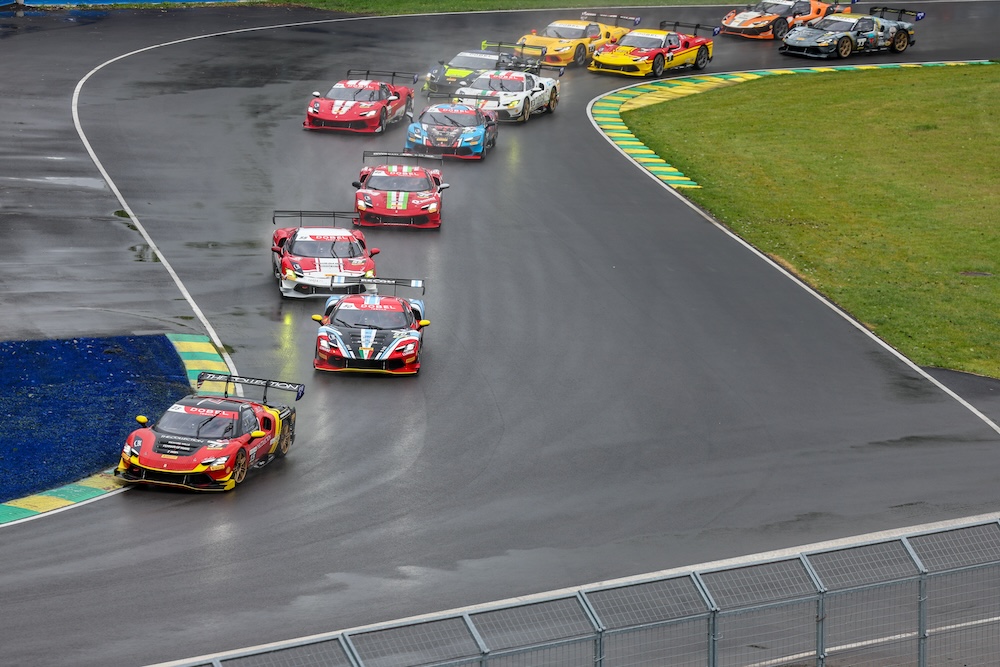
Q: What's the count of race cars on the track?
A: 12